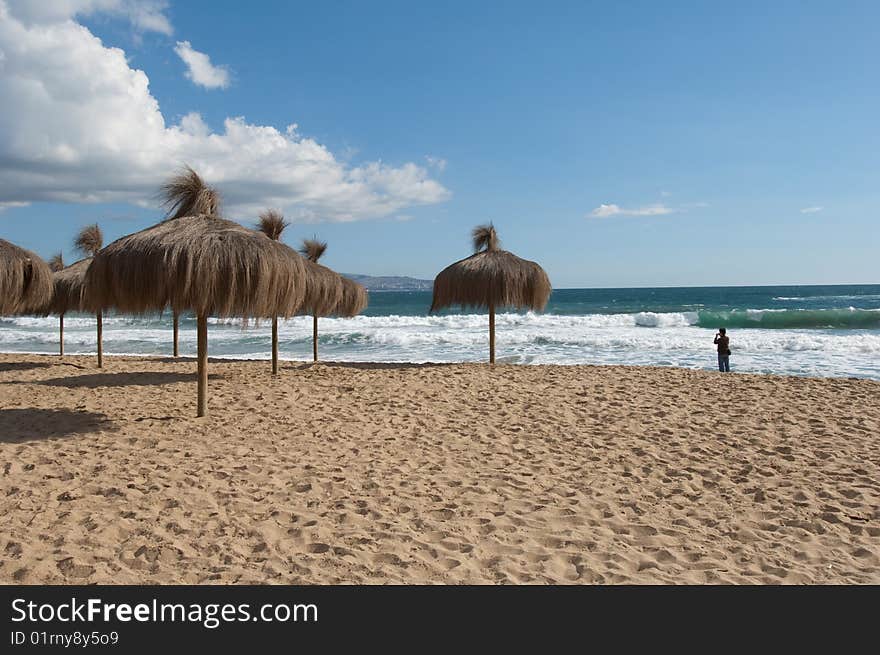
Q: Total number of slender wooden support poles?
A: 7